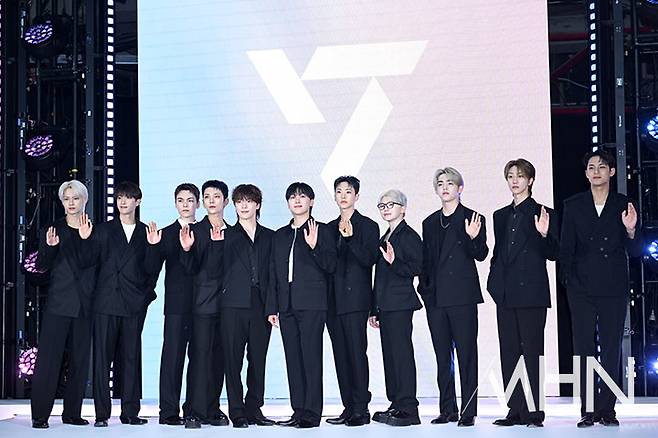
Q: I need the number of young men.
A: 11